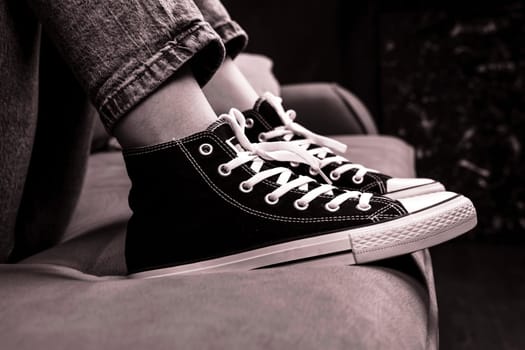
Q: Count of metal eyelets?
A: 13